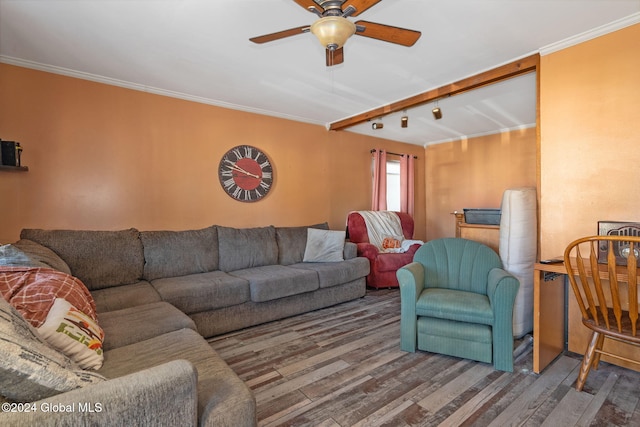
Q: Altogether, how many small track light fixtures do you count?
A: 3